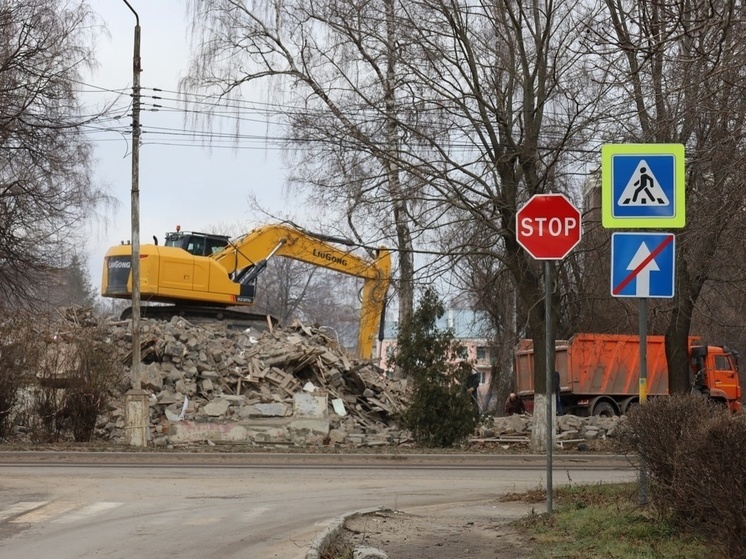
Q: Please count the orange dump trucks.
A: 1